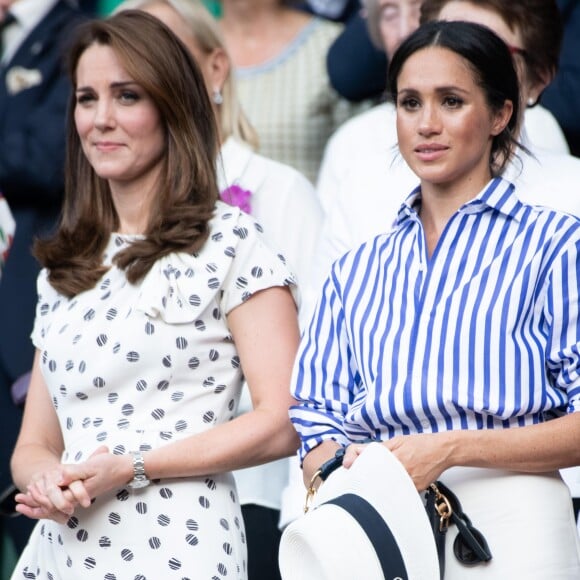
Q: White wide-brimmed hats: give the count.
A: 1